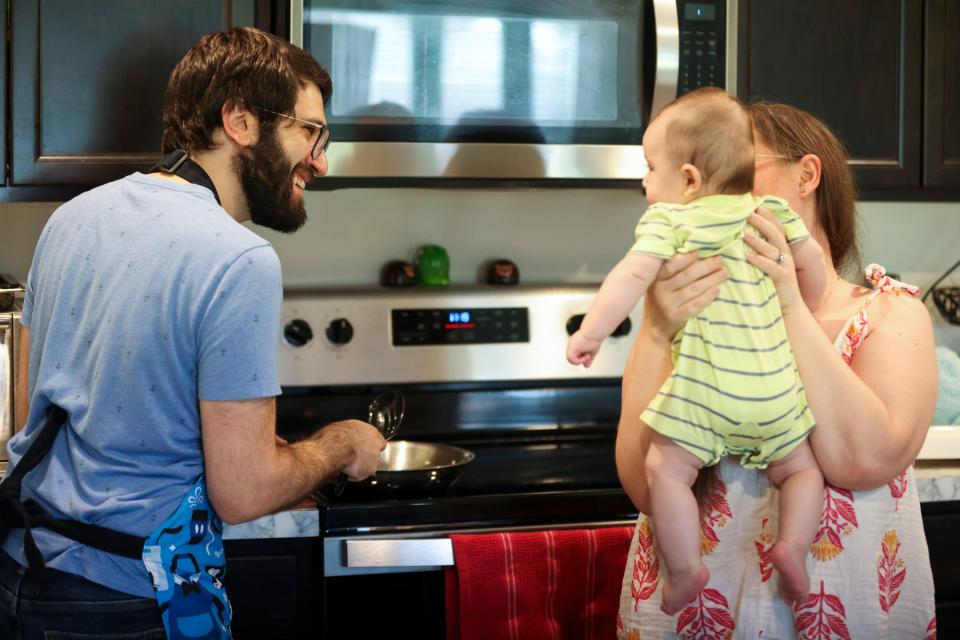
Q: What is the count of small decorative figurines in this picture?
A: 3